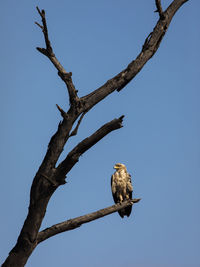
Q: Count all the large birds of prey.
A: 1